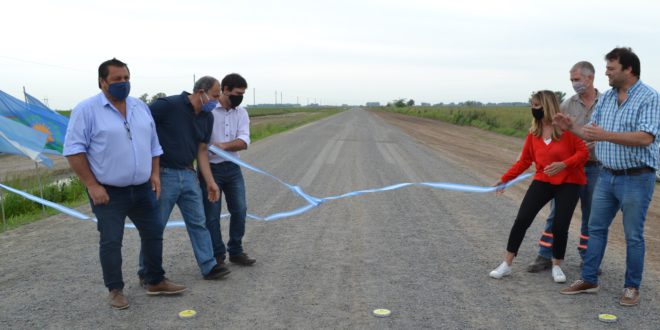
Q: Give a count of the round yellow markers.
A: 3